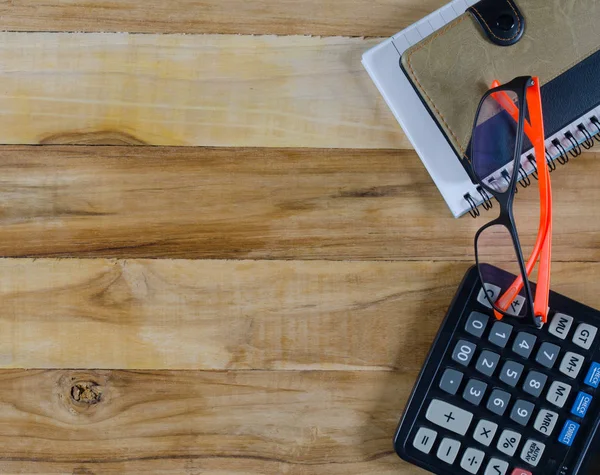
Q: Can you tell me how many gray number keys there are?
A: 11